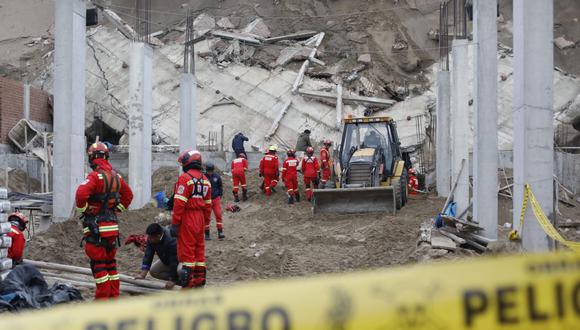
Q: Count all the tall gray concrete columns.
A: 7